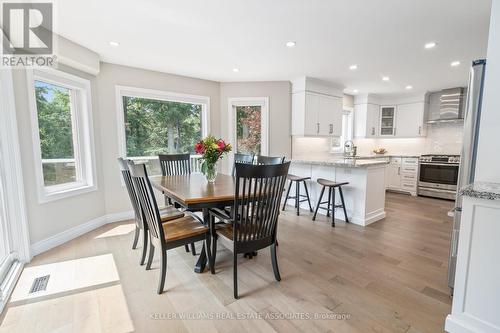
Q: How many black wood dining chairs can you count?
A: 6